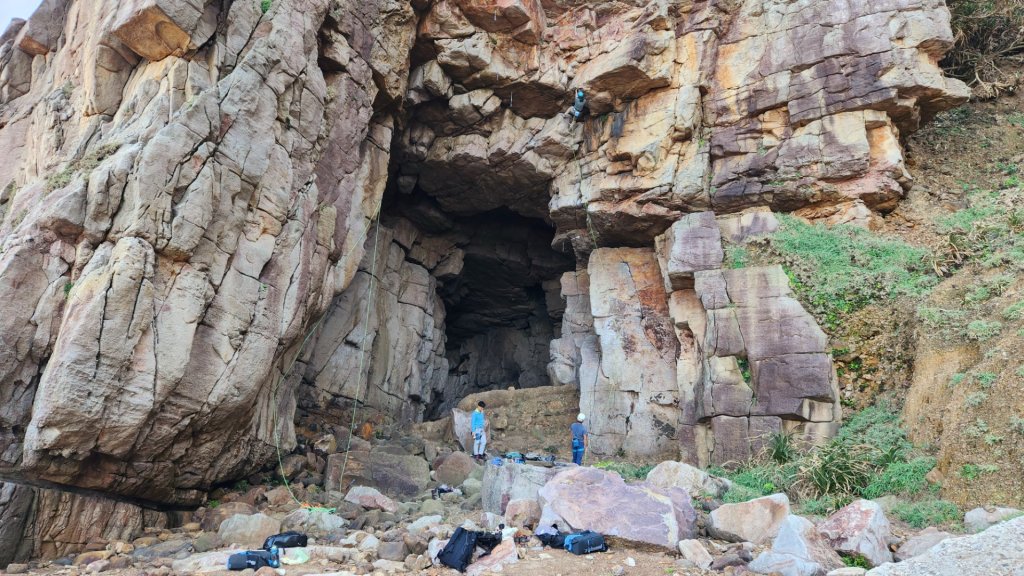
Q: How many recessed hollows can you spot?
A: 1